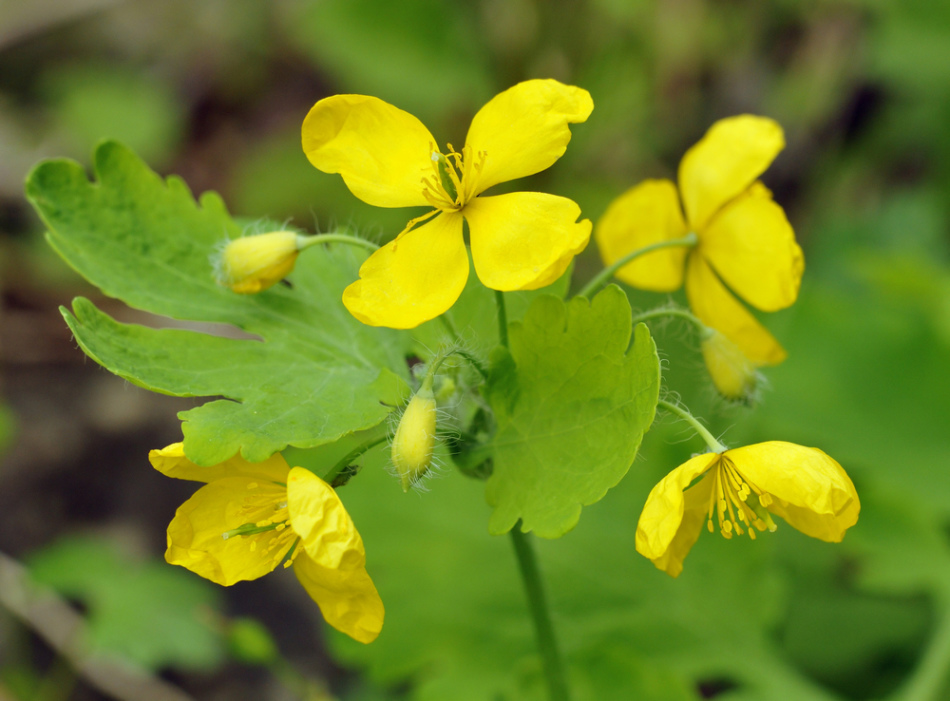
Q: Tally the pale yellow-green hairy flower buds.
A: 3